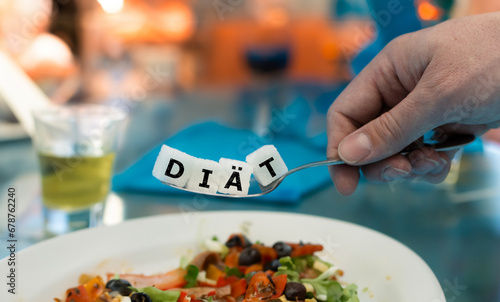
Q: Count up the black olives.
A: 7